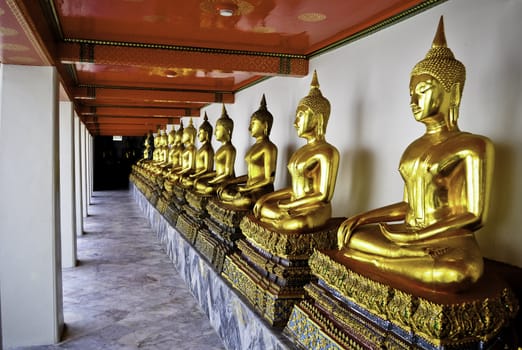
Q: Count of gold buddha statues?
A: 11